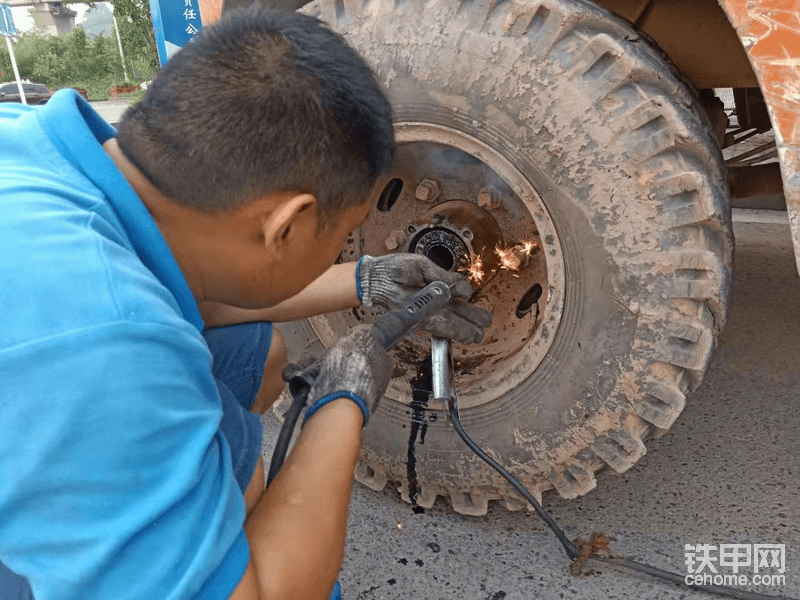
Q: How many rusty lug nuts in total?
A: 4